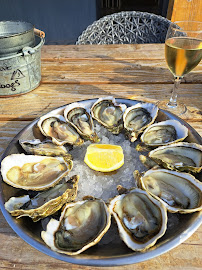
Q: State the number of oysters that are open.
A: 12